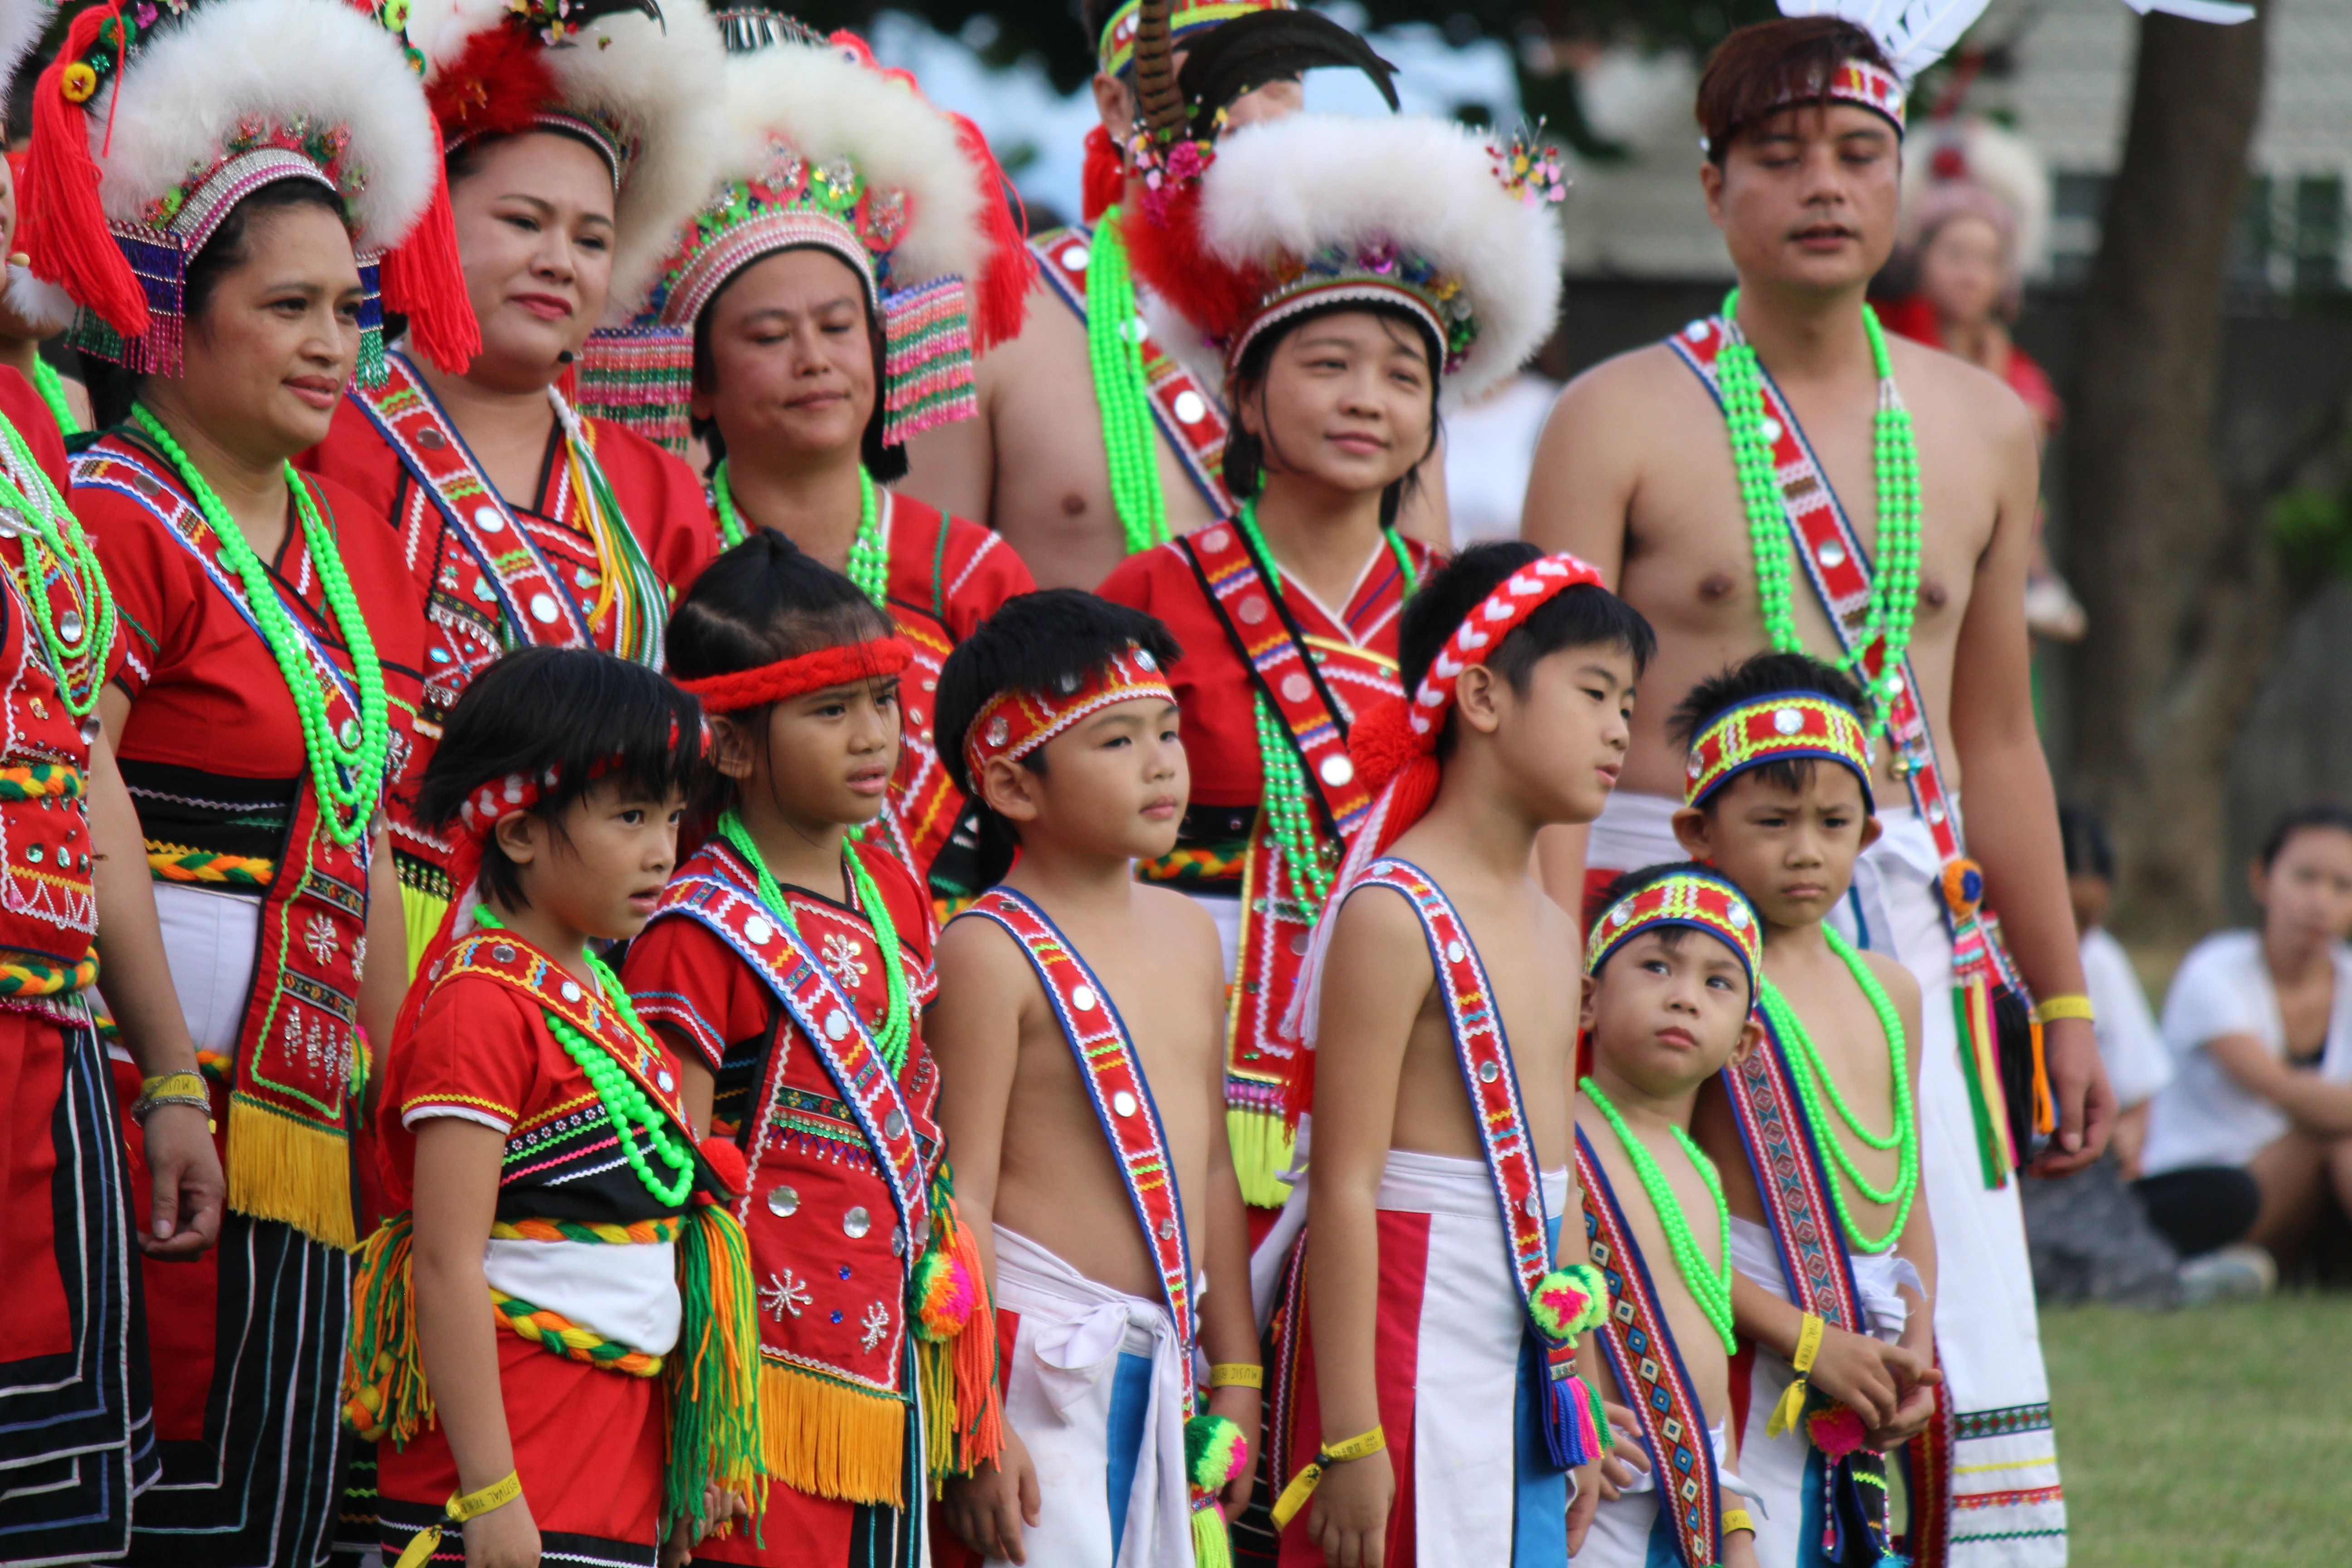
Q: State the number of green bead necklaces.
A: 11